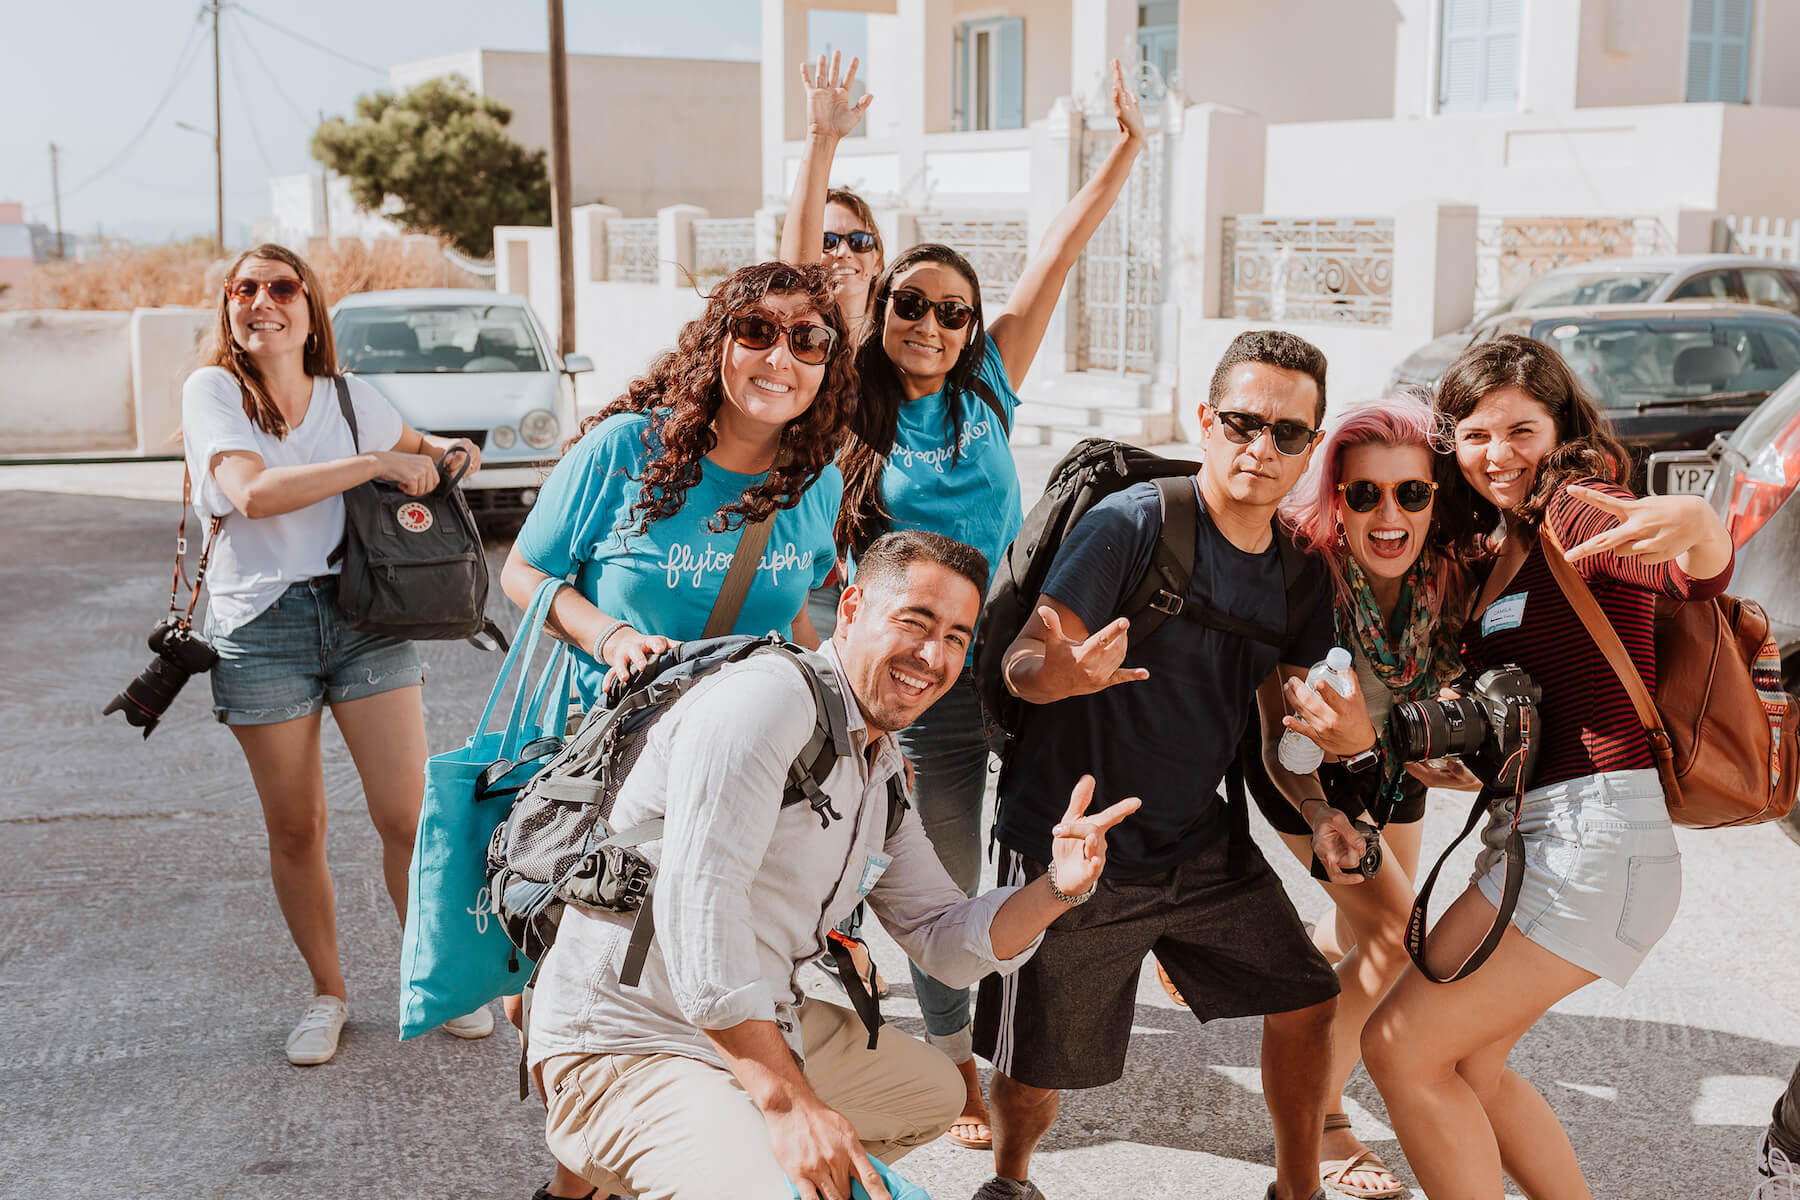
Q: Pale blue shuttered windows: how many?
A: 3